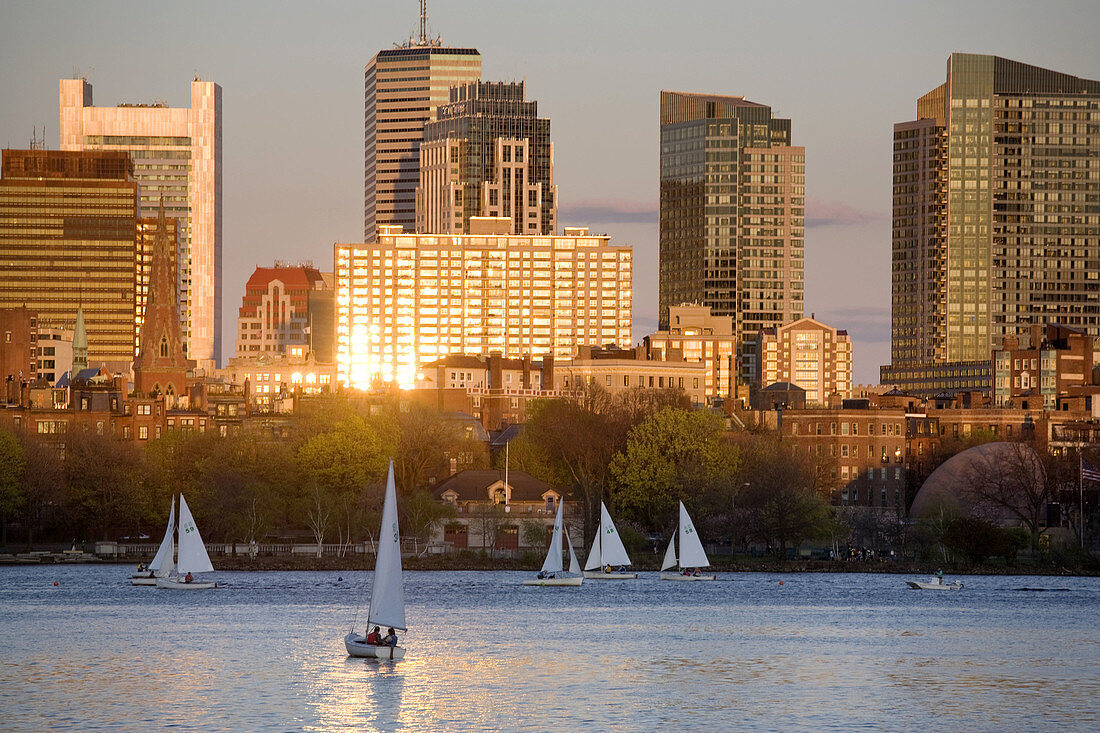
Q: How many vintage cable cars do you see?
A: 0